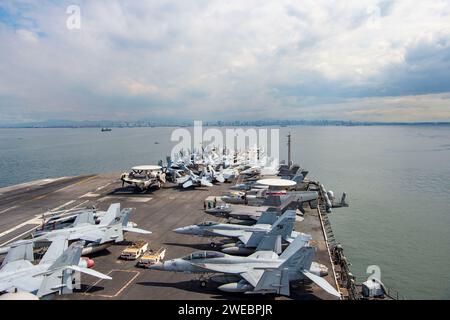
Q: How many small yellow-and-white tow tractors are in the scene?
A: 2